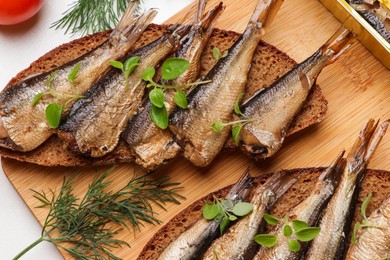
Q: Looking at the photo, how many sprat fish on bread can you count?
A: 10